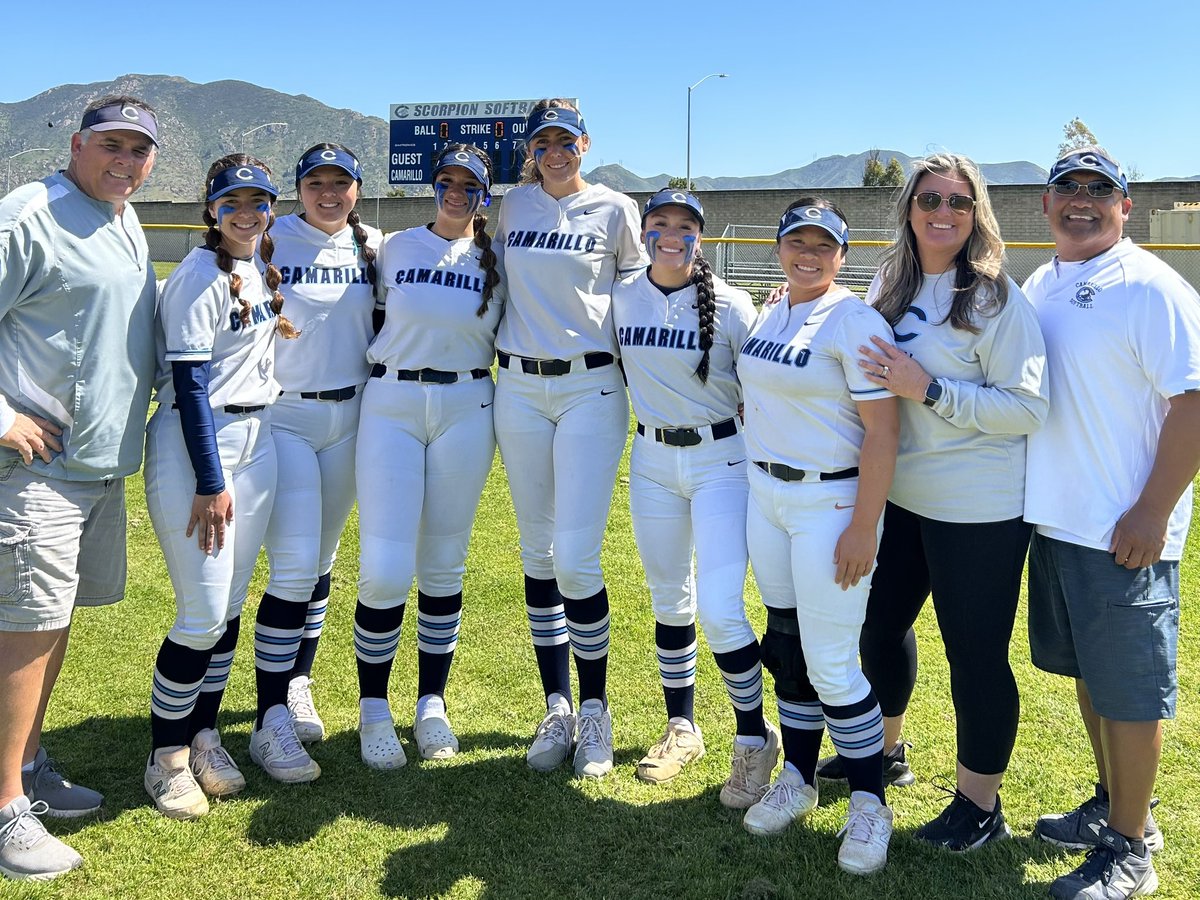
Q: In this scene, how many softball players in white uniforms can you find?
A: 6